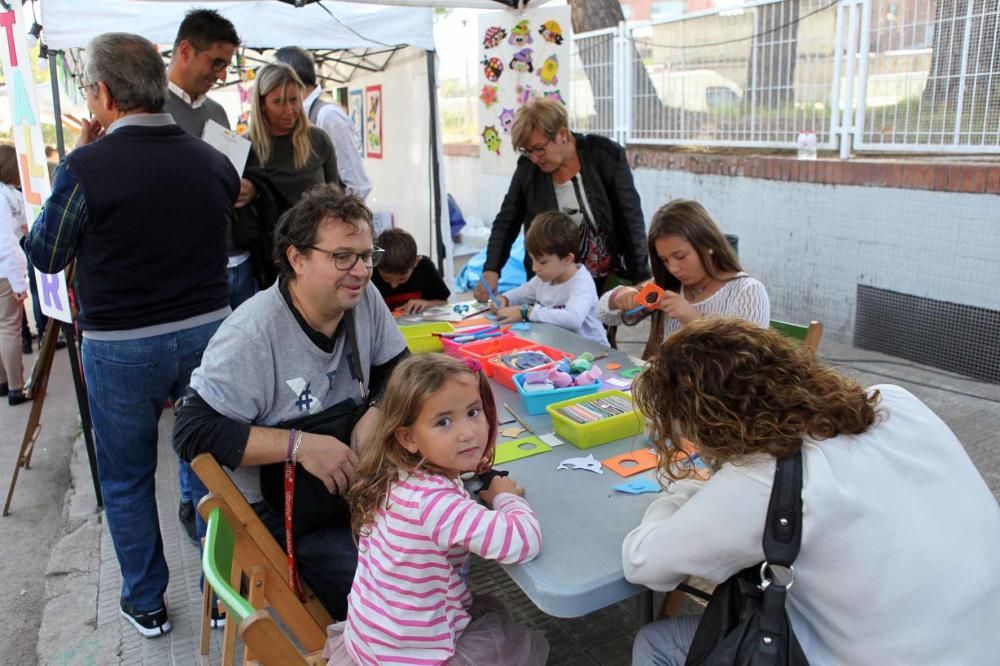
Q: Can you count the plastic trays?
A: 6